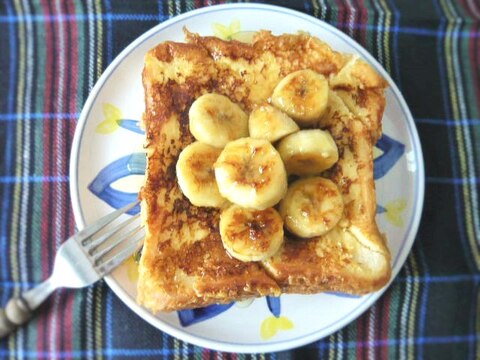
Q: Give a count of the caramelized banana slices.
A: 8